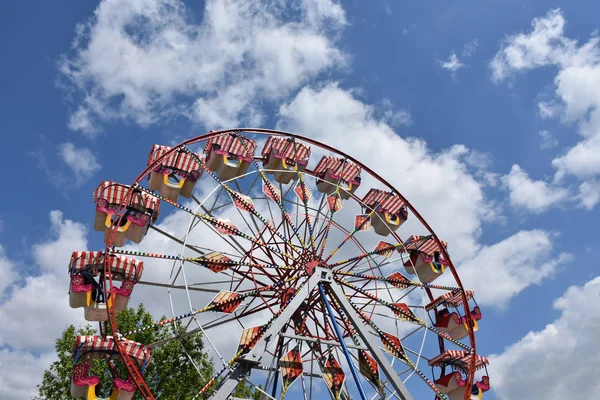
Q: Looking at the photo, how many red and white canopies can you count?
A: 11